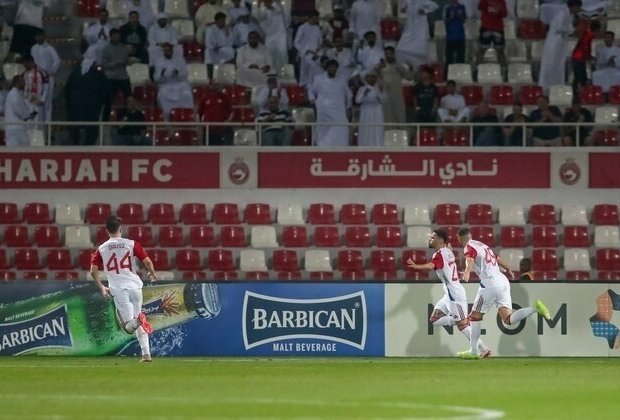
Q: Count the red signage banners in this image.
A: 3